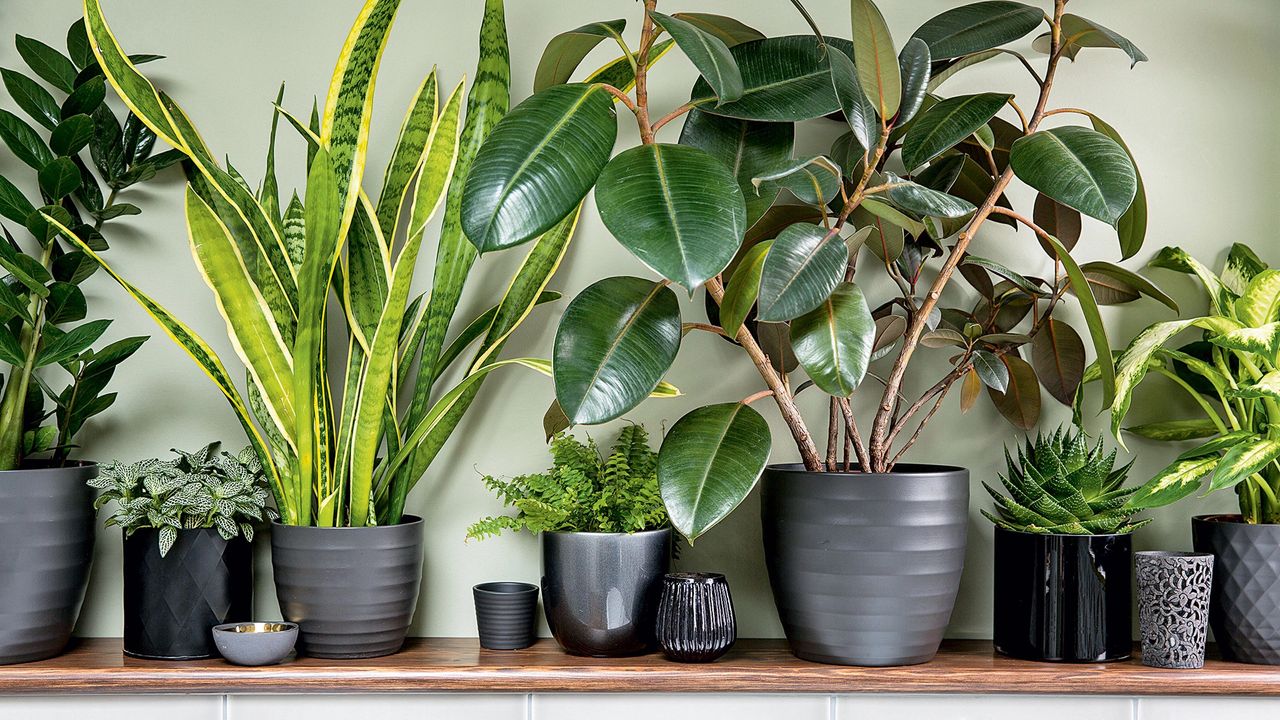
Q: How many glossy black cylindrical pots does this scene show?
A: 1